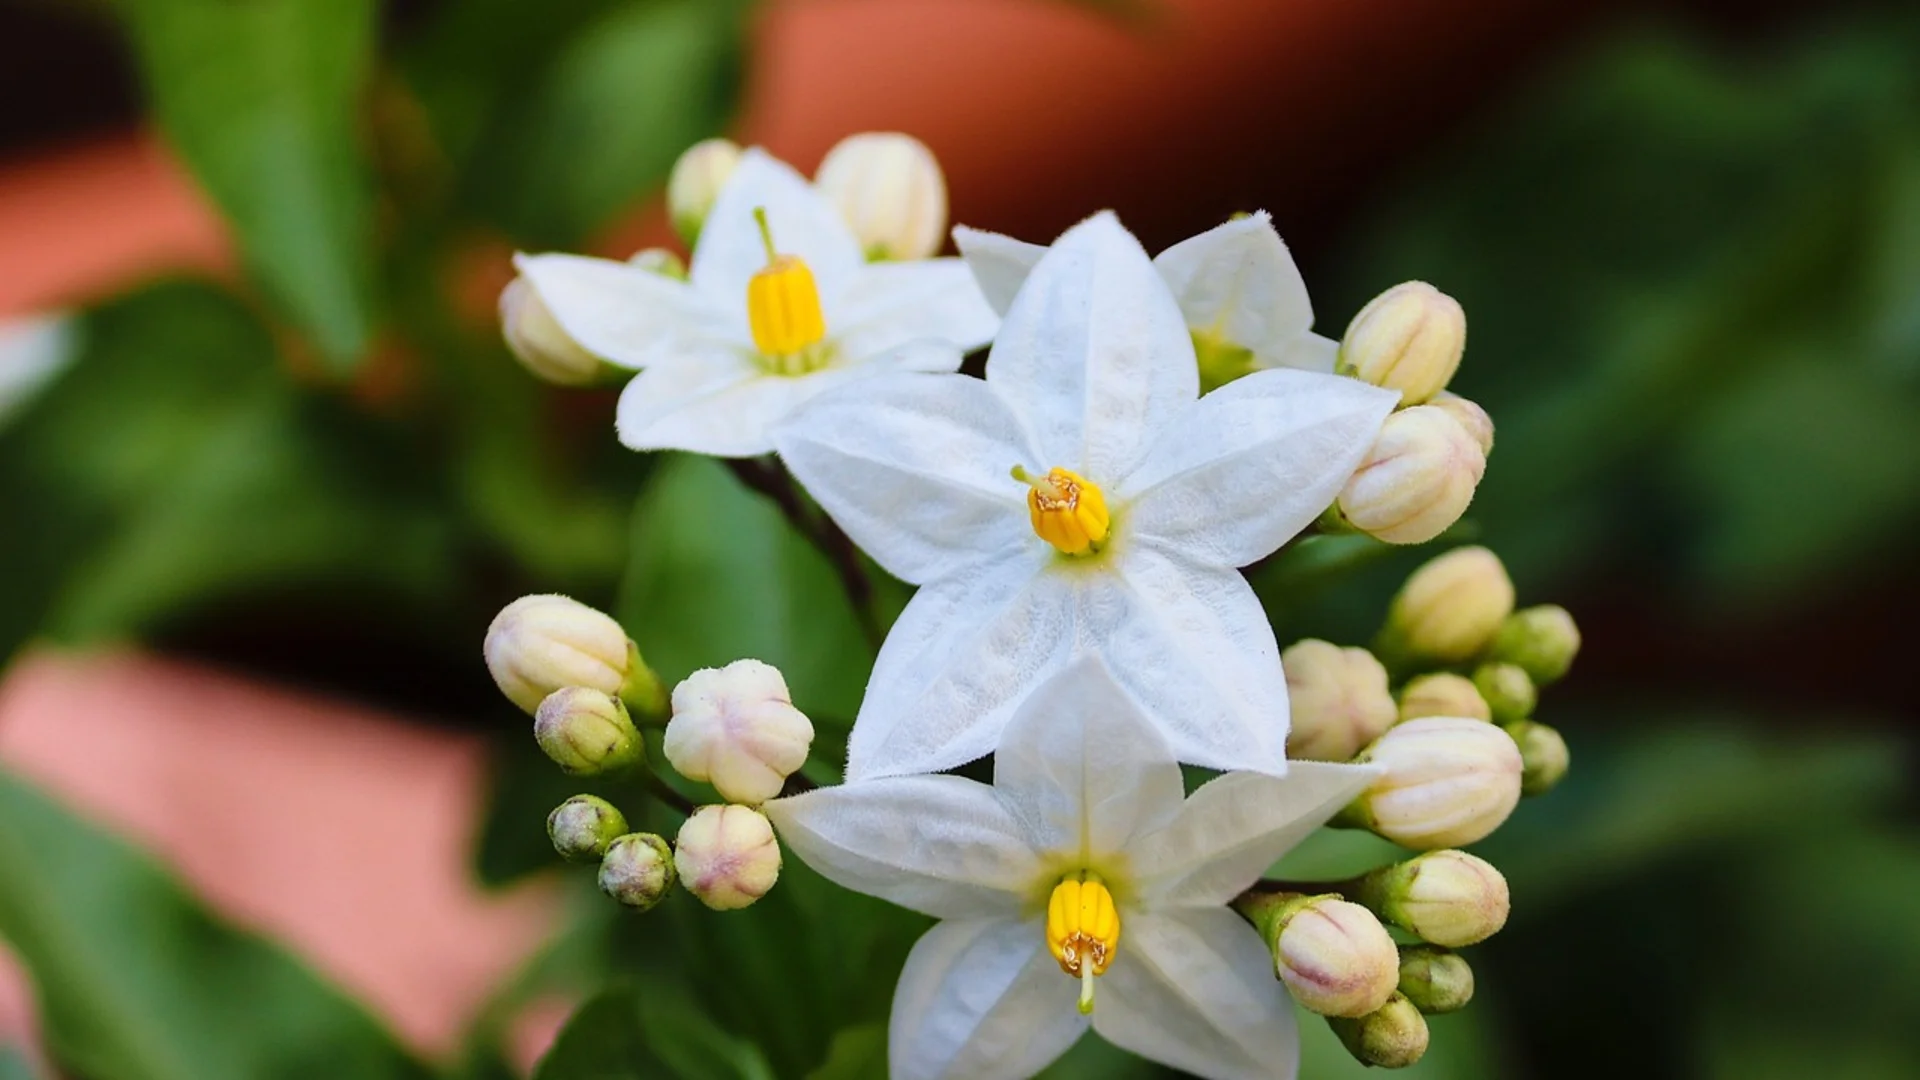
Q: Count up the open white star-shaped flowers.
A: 4